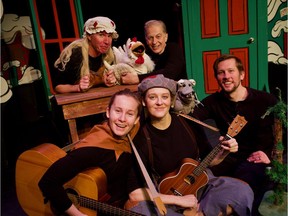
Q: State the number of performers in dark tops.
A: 5